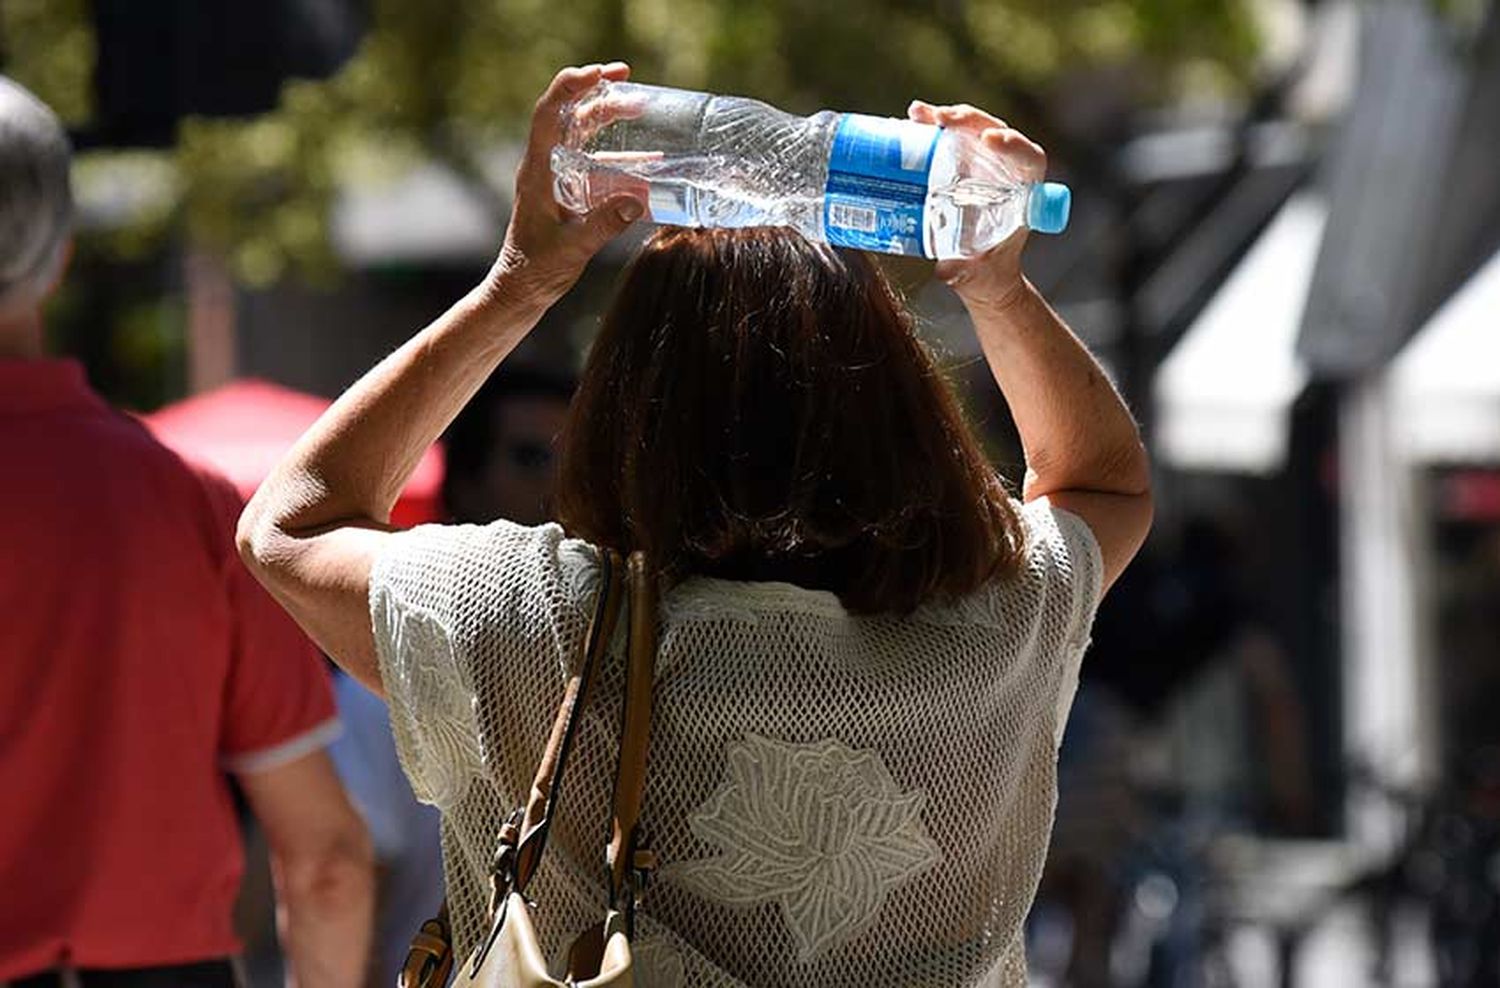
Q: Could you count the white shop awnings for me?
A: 2